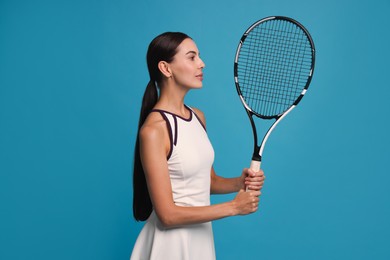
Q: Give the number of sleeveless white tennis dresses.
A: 1